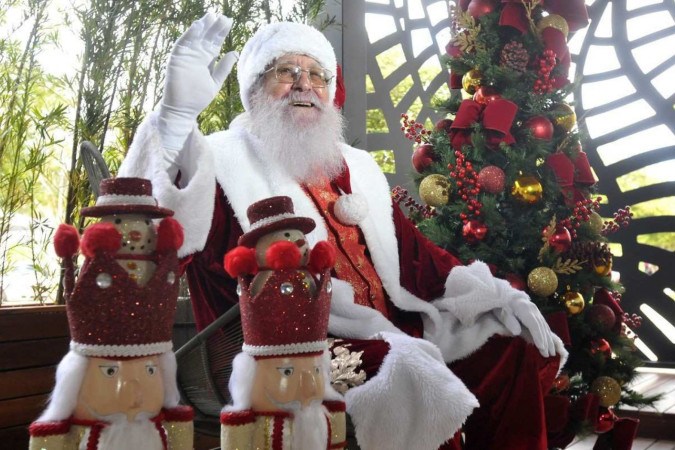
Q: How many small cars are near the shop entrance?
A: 0